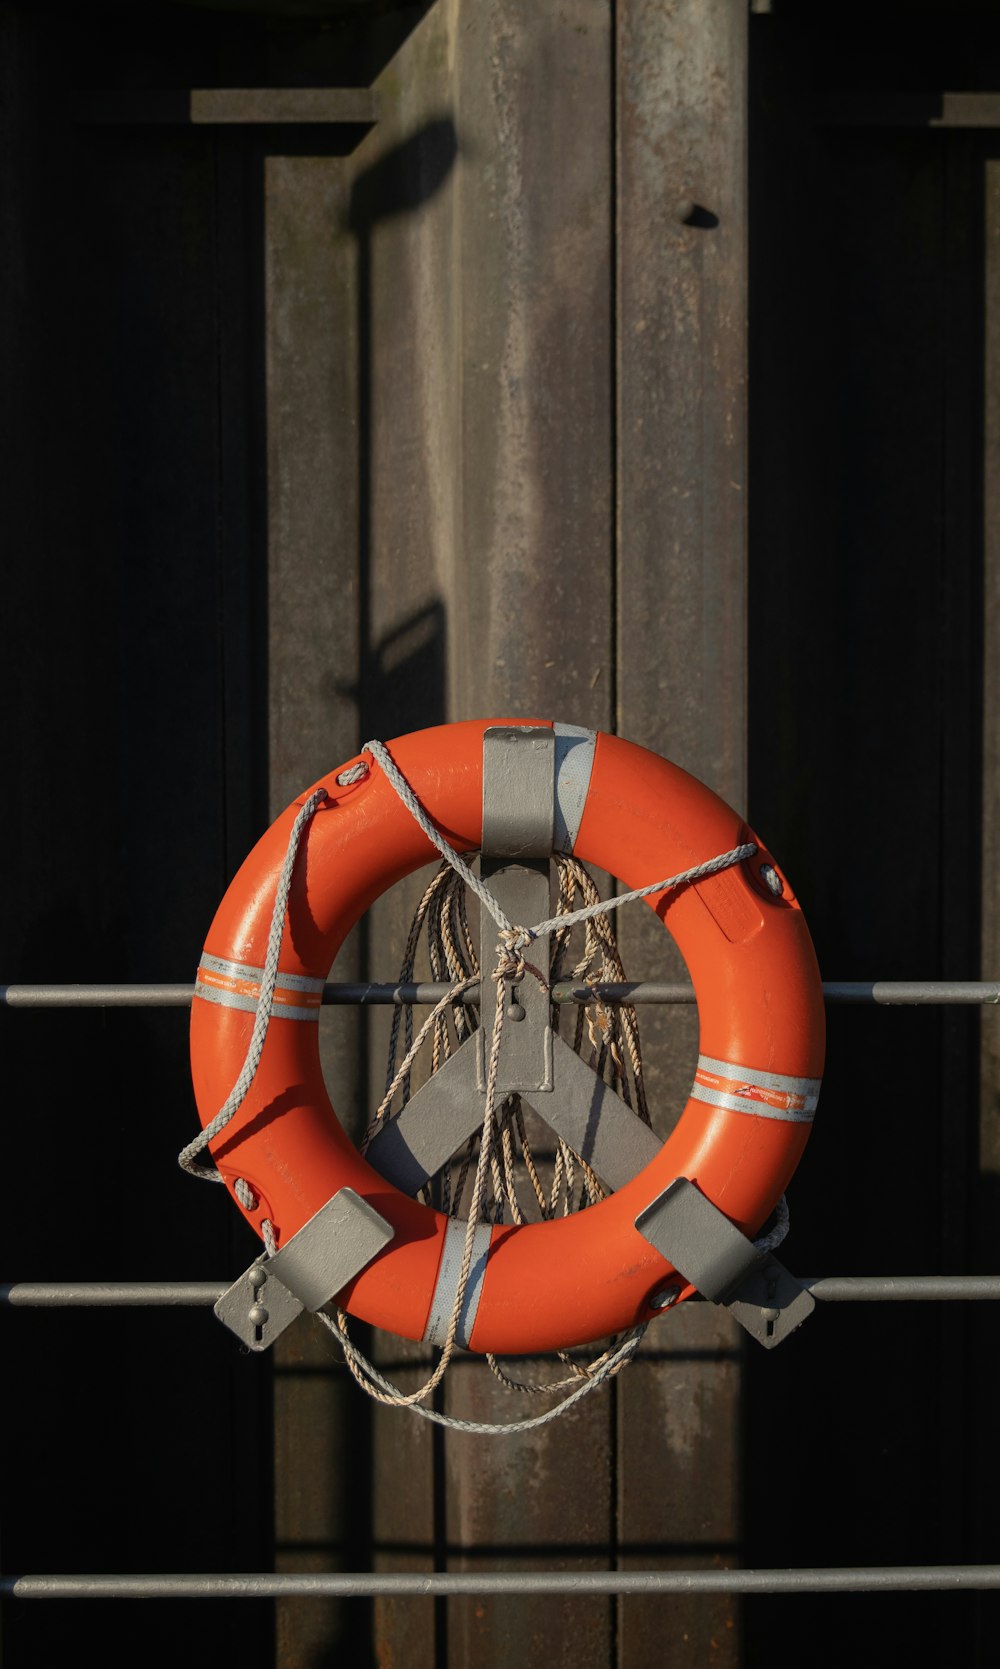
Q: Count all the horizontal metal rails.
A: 3